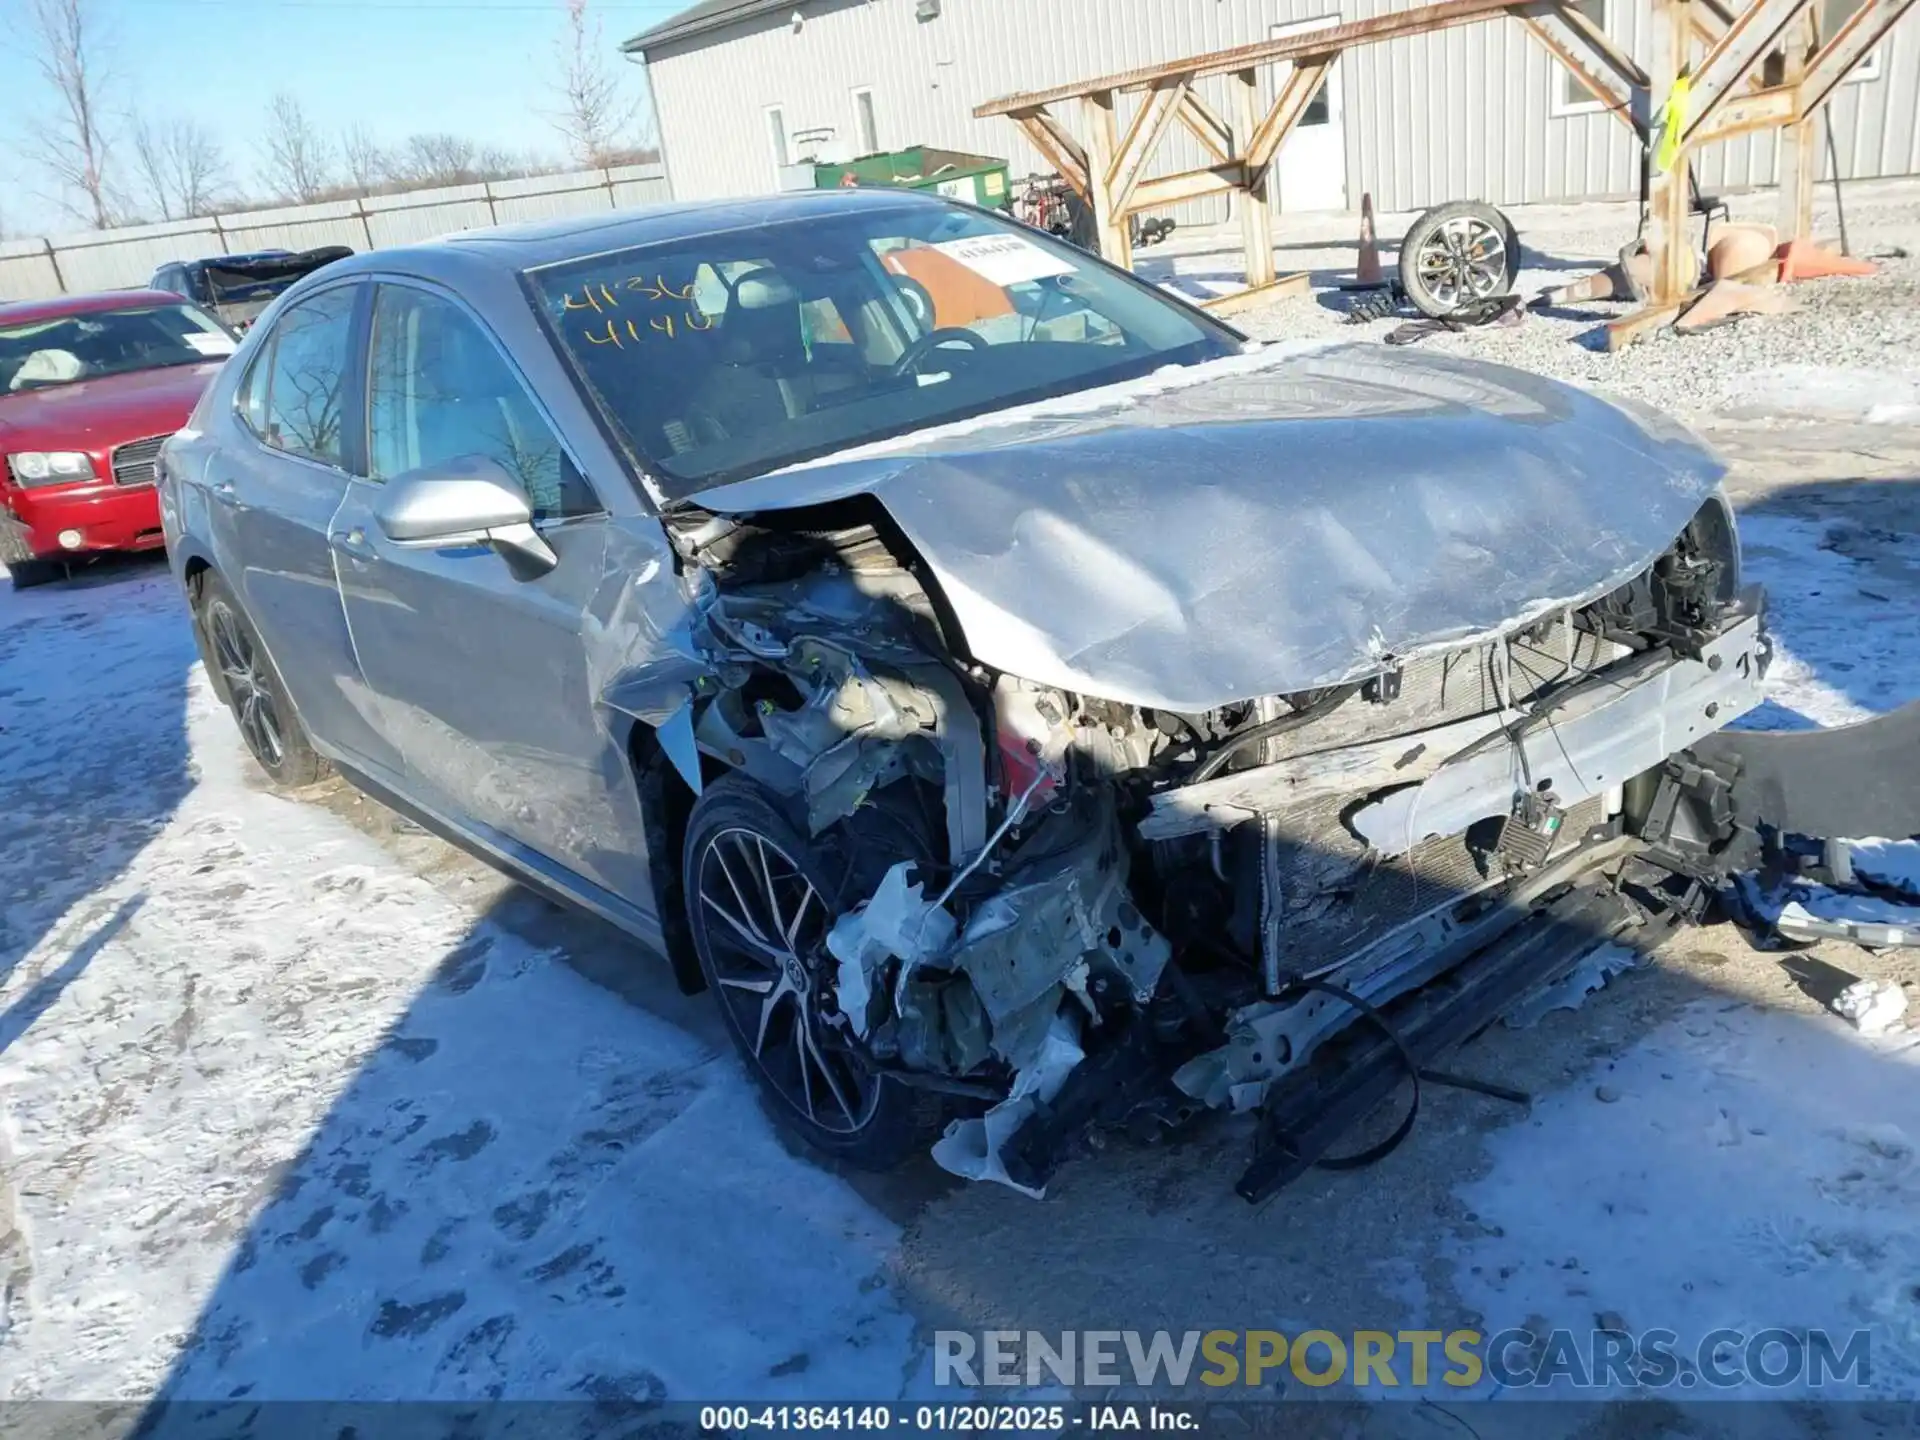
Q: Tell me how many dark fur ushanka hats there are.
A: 0